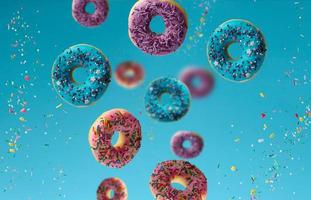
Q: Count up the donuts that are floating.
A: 11